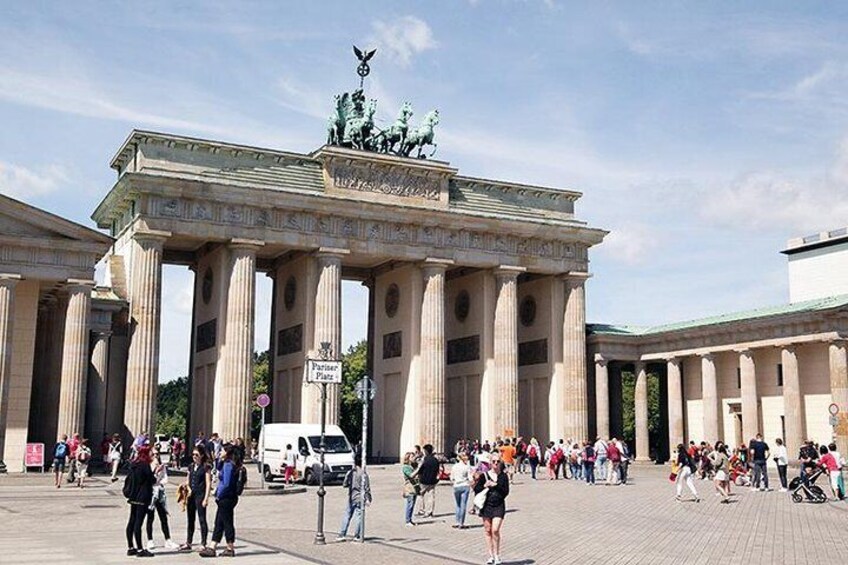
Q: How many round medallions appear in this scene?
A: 5